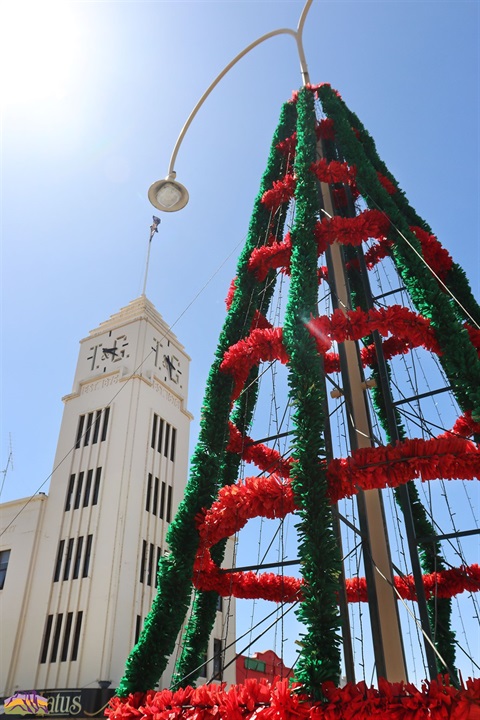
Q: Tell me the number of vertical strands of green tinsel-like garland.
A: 6